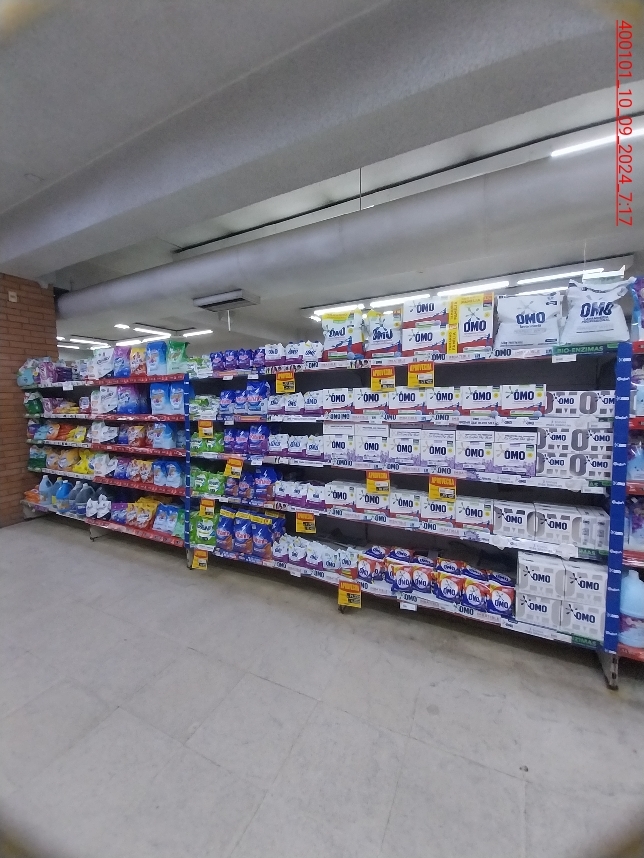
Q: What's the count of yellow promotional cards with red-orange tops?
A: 11